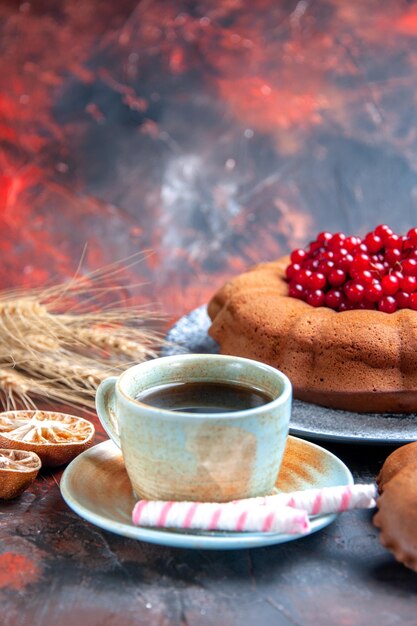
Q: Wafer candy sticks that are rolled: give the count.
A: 2